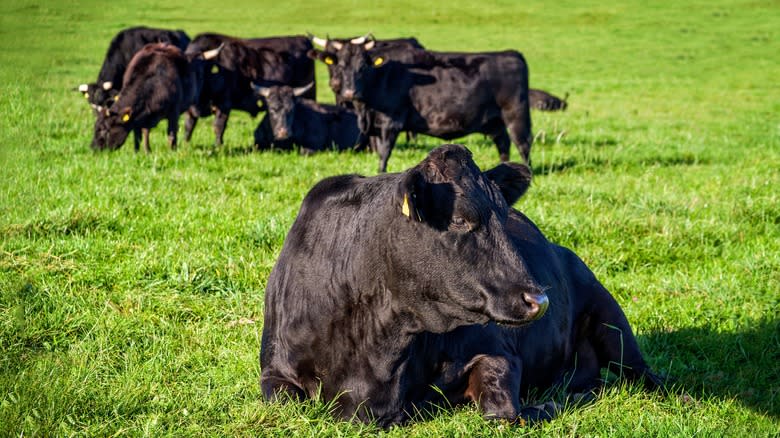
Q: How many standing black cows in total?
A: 5